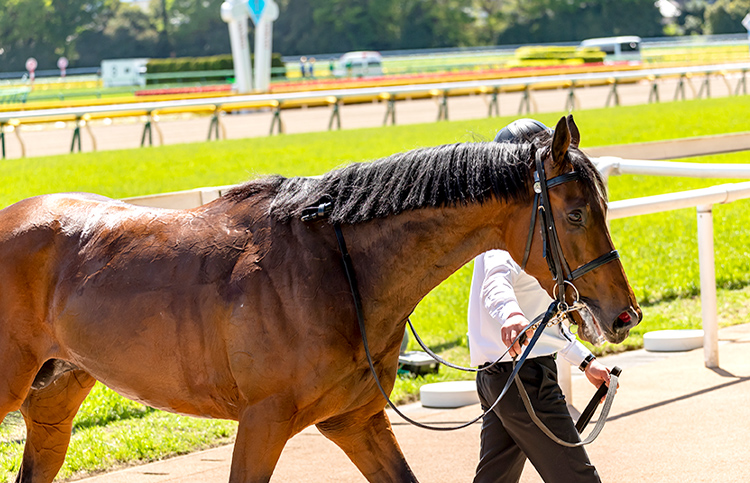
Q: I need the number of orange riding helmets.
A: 0